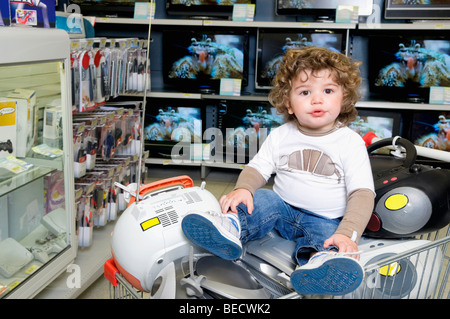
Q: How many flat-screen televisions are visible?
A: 11